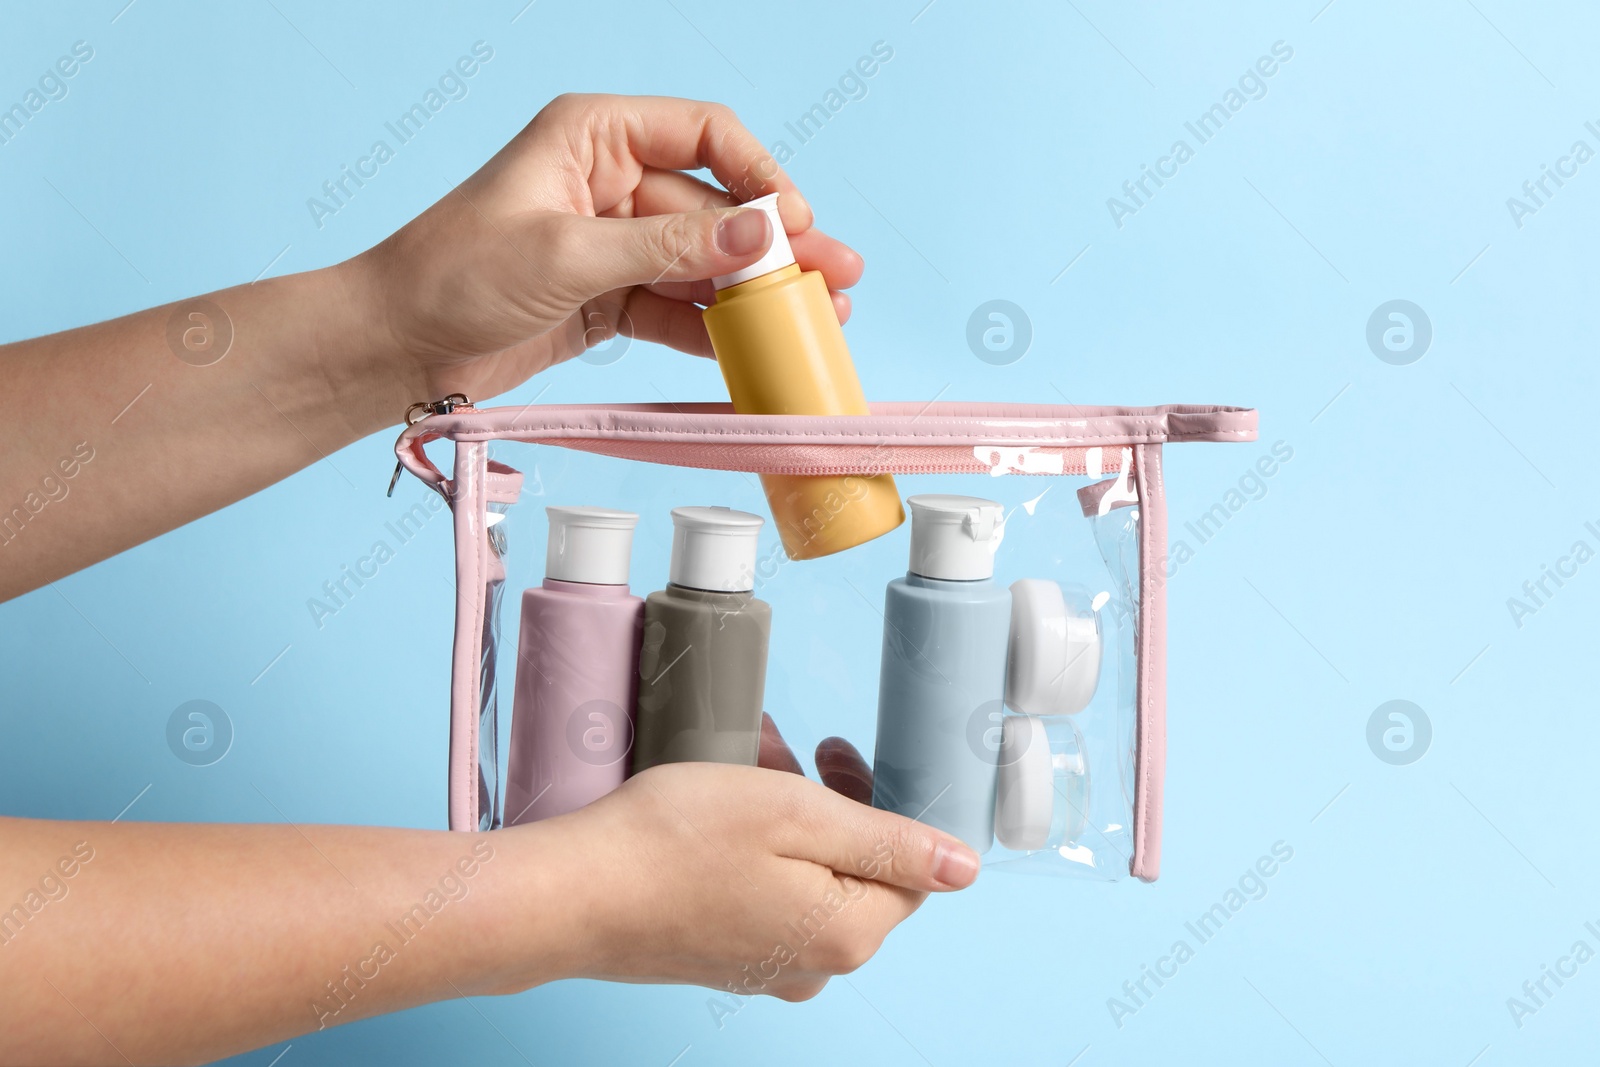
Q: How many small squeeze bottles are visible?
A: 4